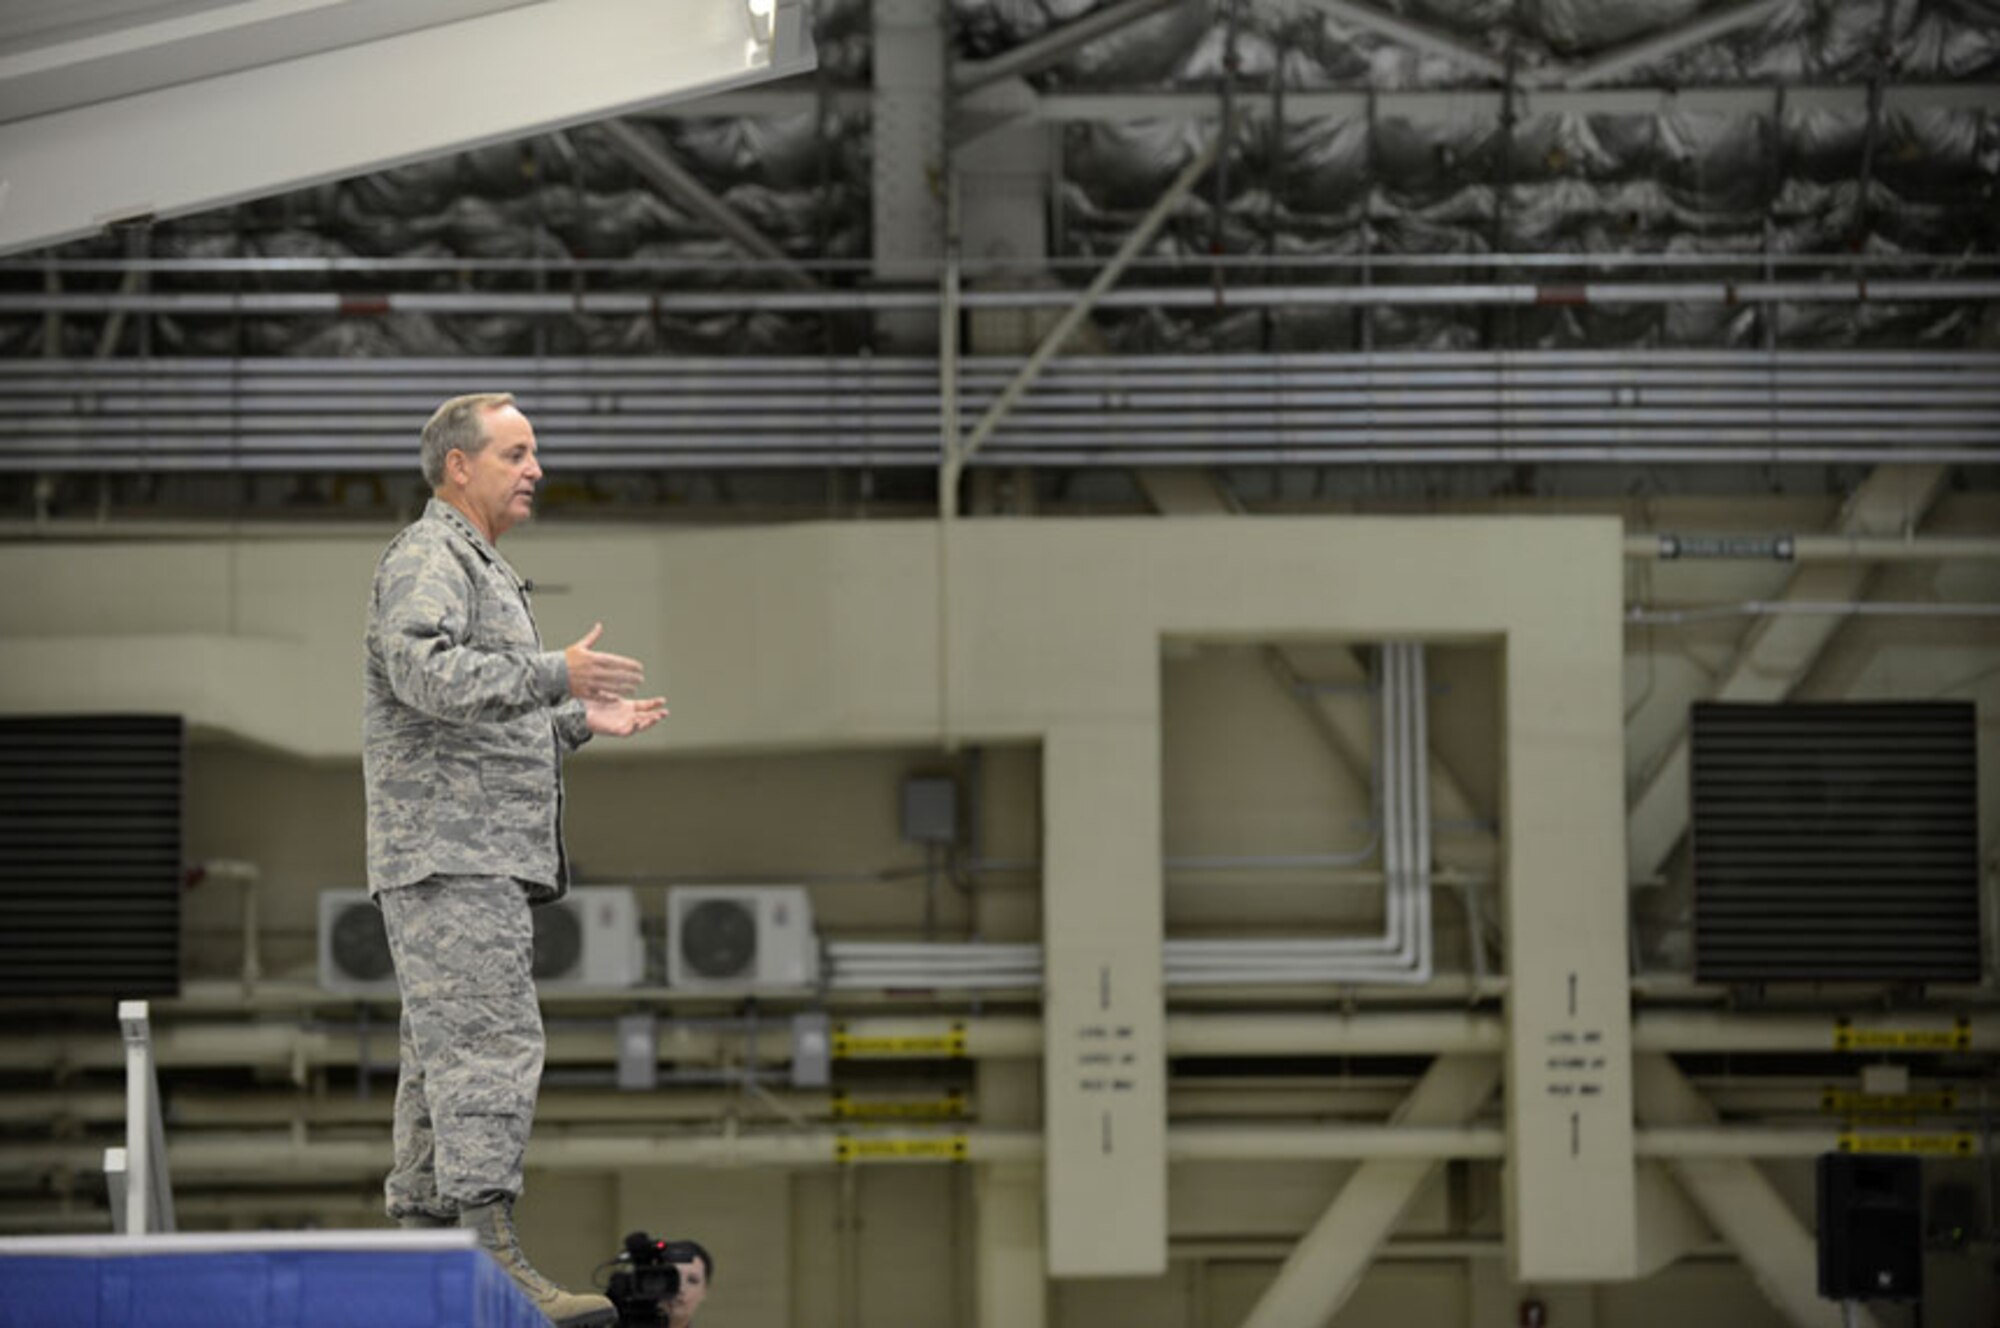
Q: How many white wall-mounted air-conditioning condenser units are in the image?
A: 3